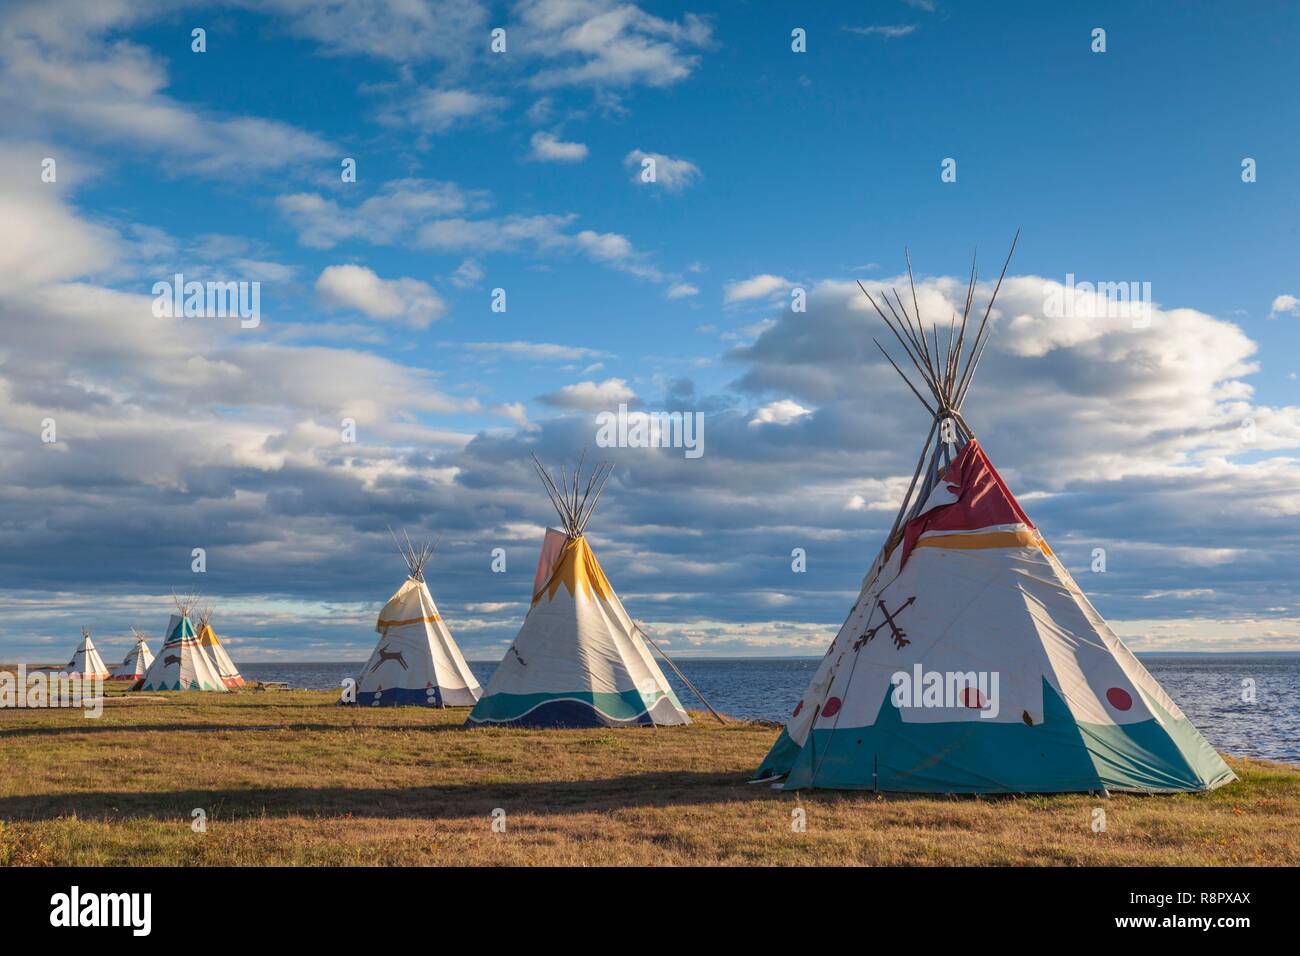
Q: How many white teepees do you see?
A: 7